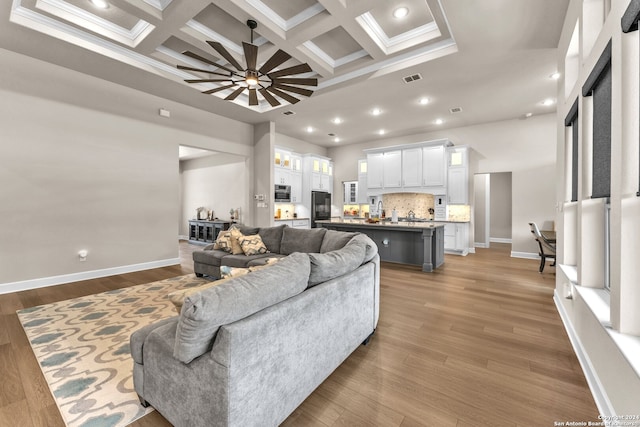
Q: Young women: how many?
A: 0